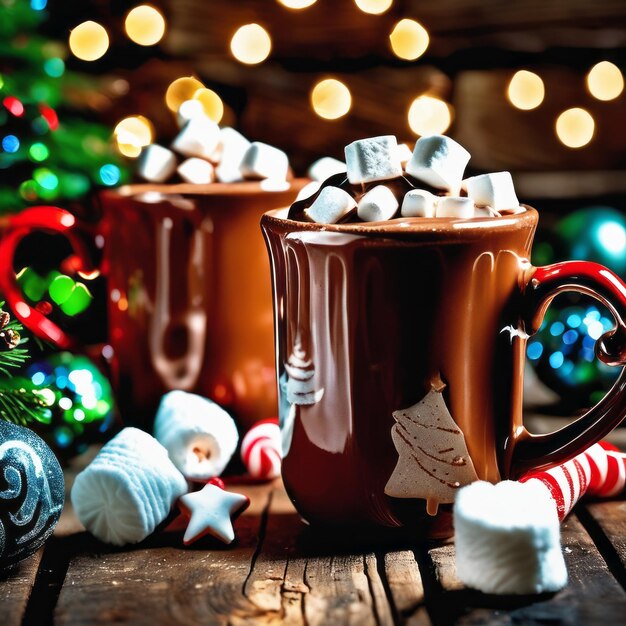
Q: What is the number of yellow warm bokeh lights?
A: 14